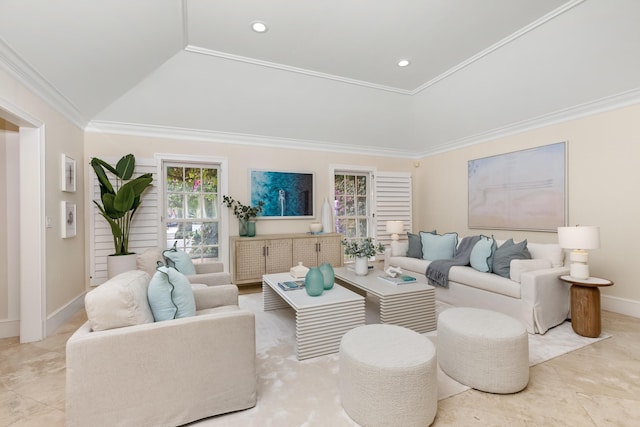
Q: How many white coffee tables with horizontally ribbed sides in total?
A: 2